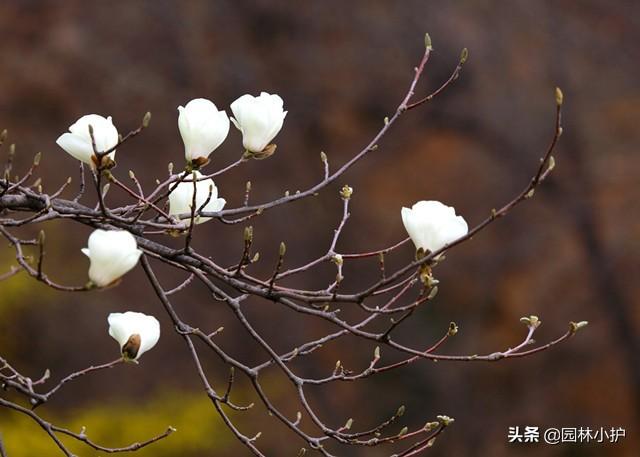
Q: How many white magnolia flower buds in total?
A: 7